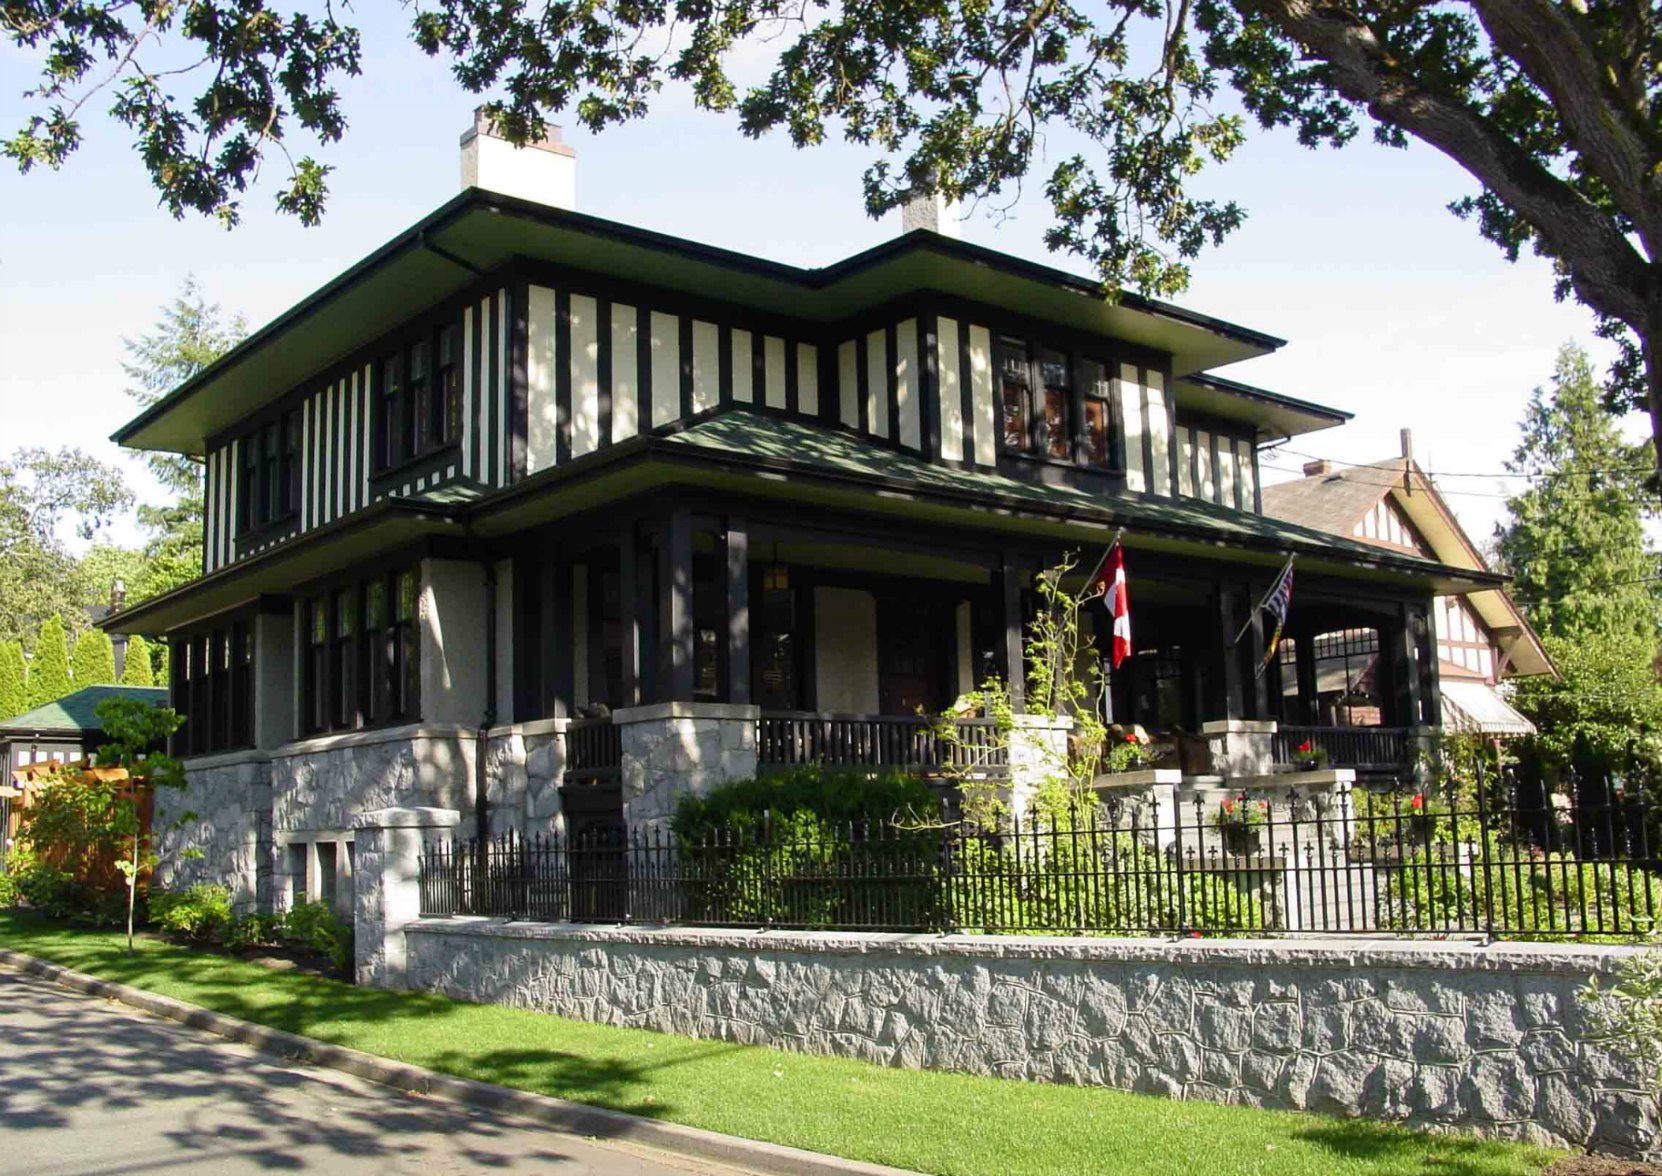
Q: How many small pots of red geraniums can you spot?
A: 4